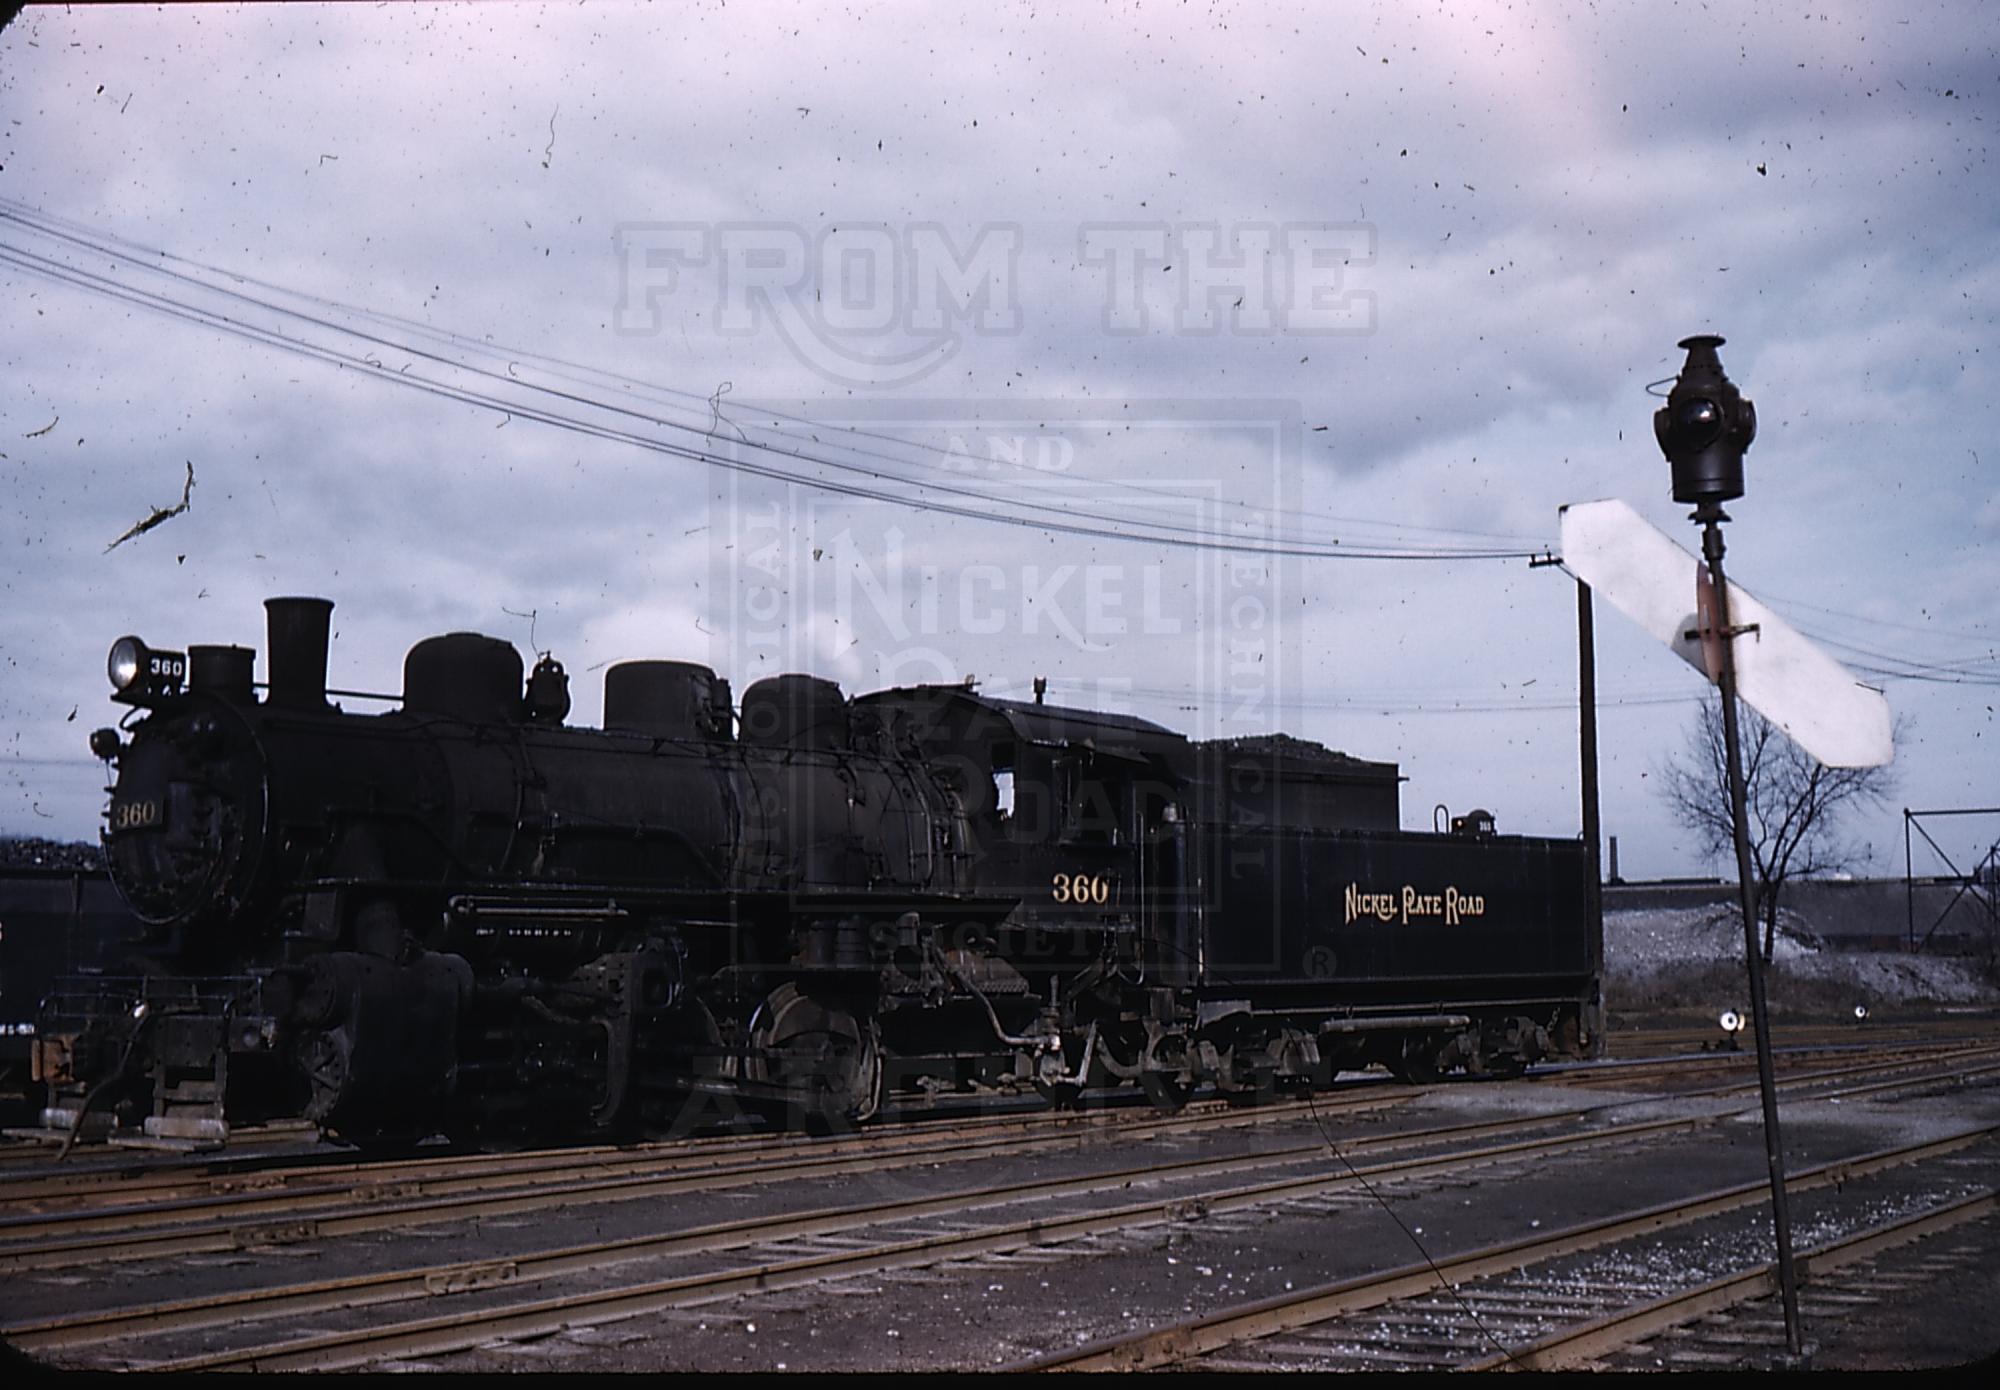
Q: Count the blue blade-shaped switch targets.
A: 0